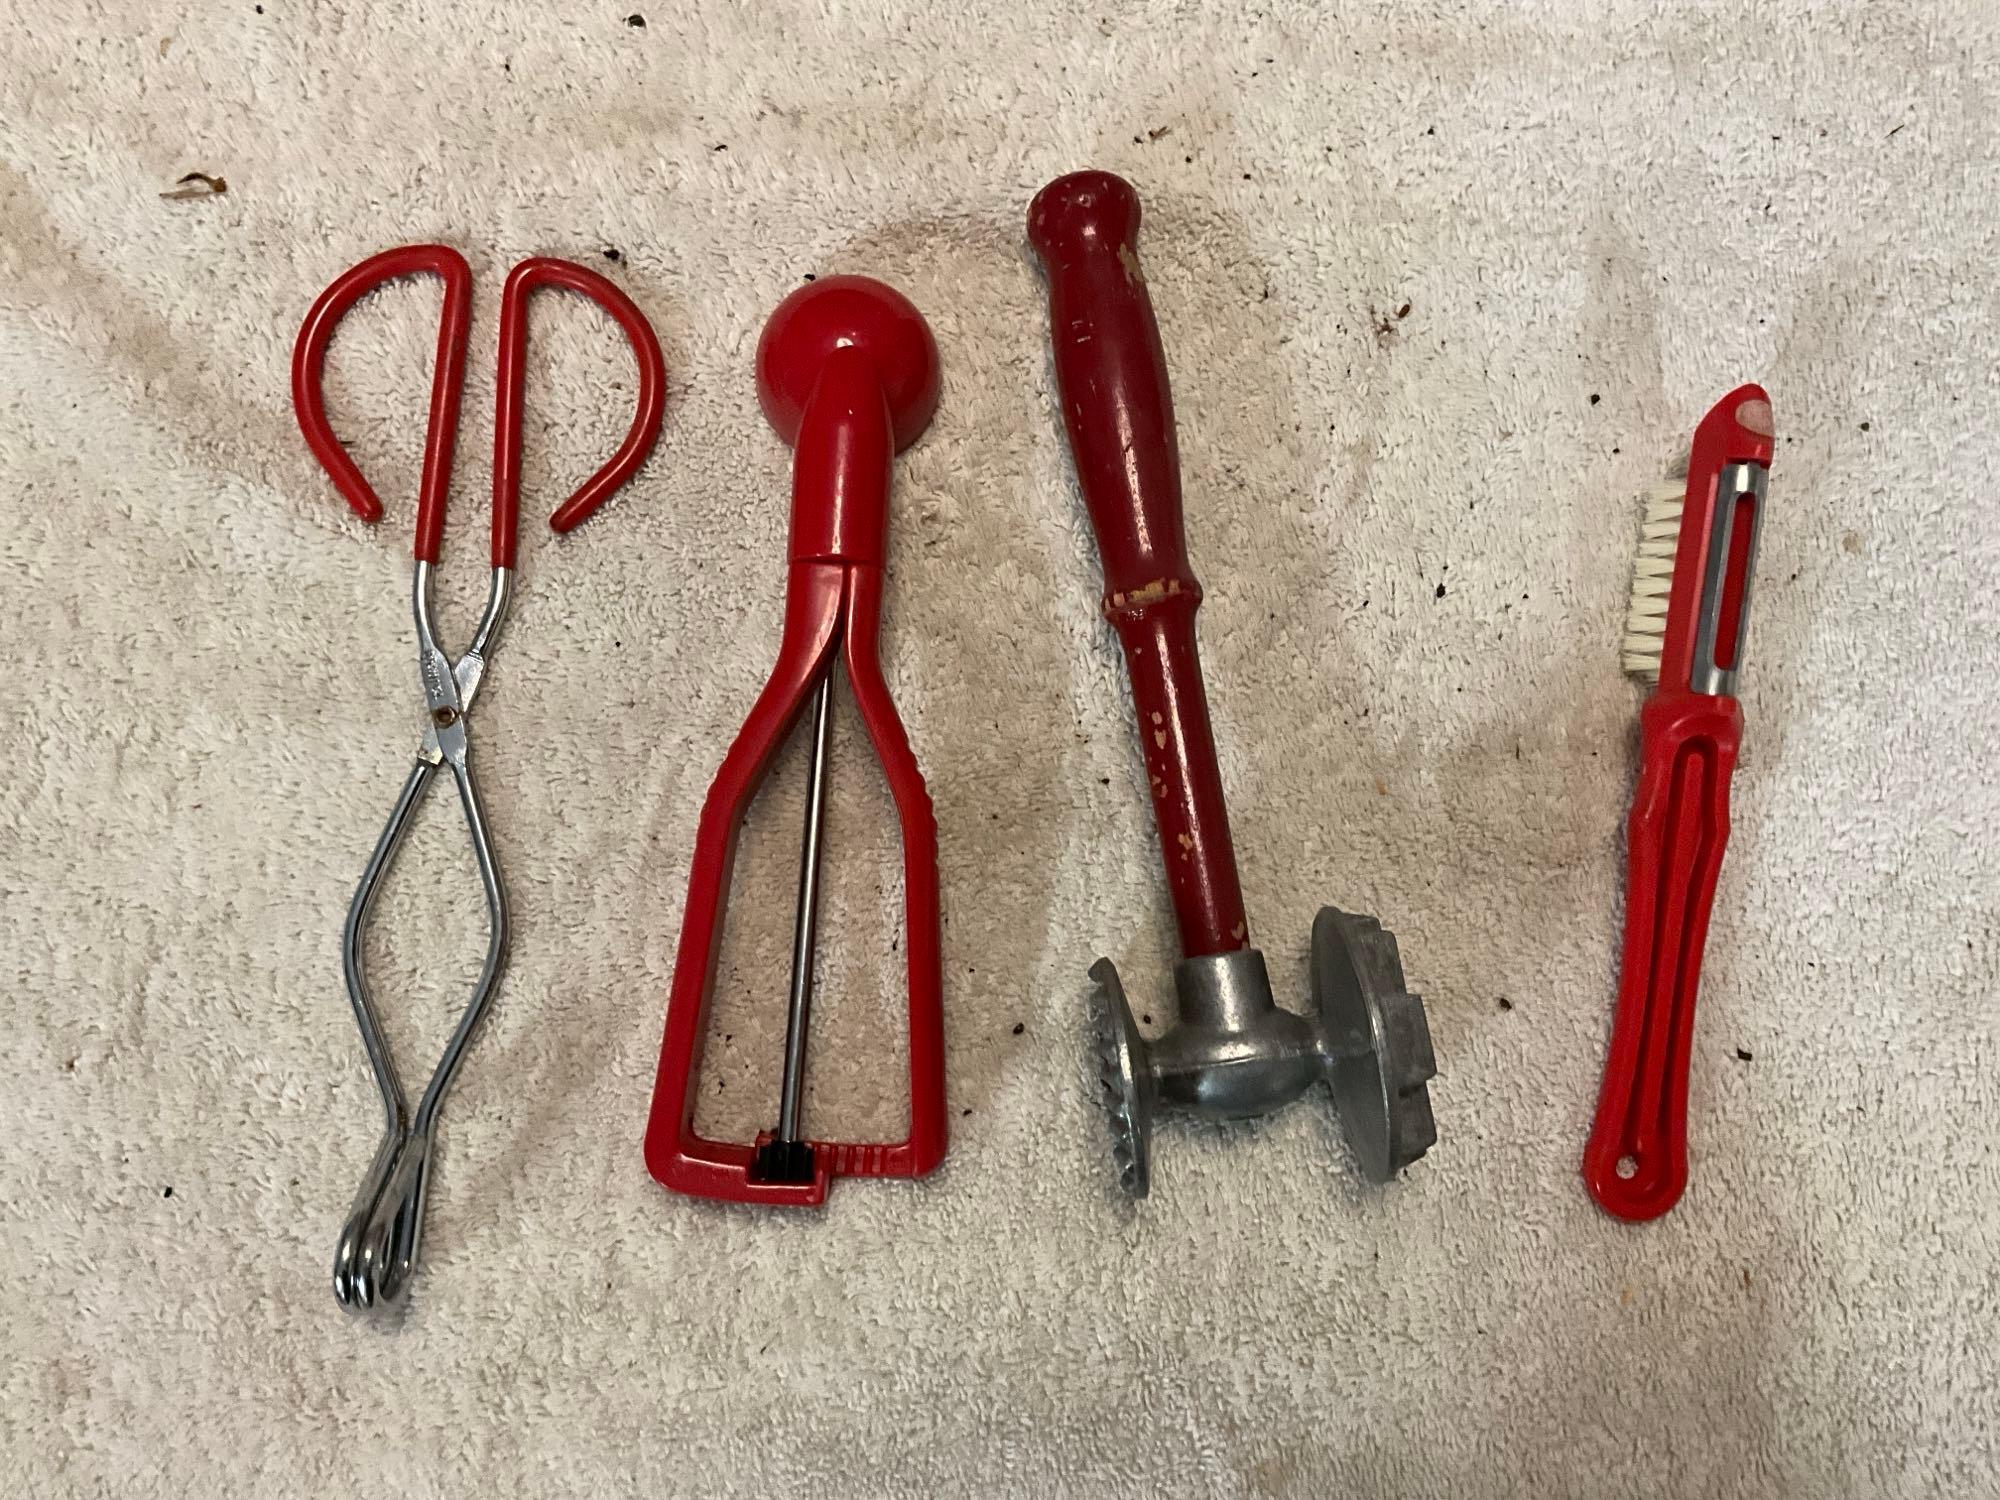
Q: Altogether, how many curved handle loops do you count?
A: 2